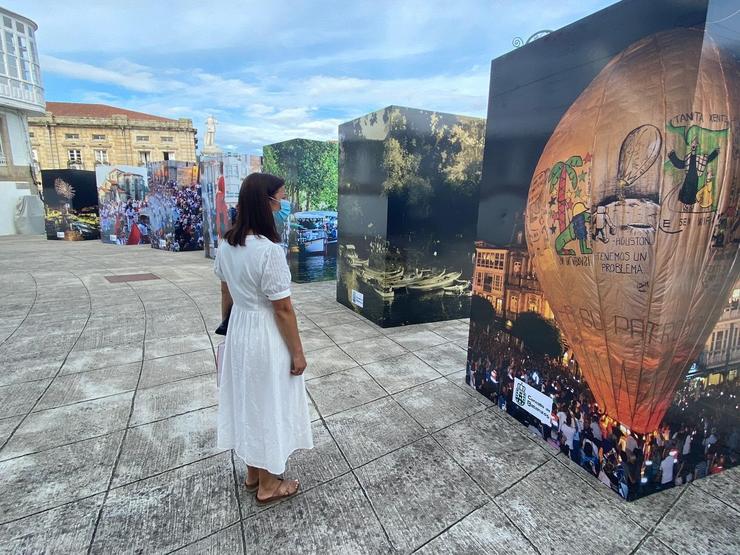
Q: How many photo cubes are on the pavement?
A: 7